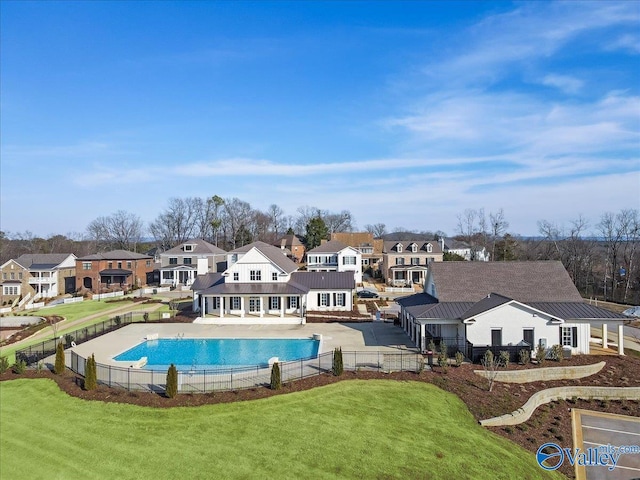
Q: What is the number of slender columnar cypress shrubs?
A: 5